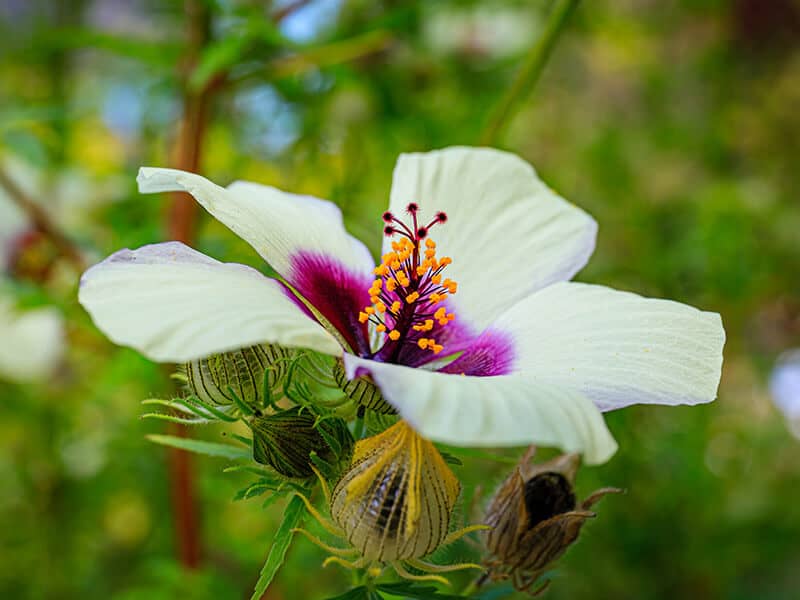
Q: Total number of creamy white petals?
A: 5